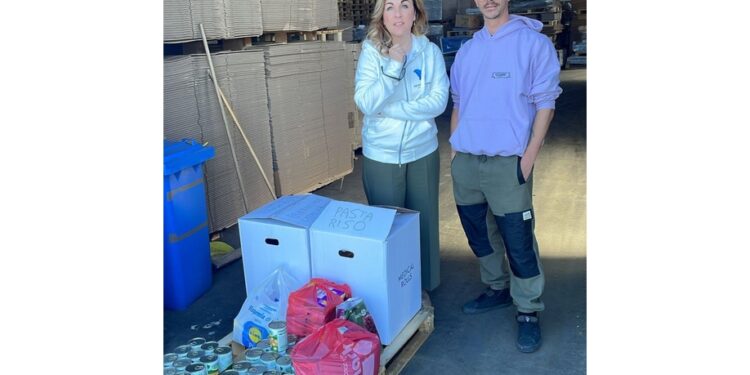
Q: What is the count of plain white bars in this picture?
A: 2